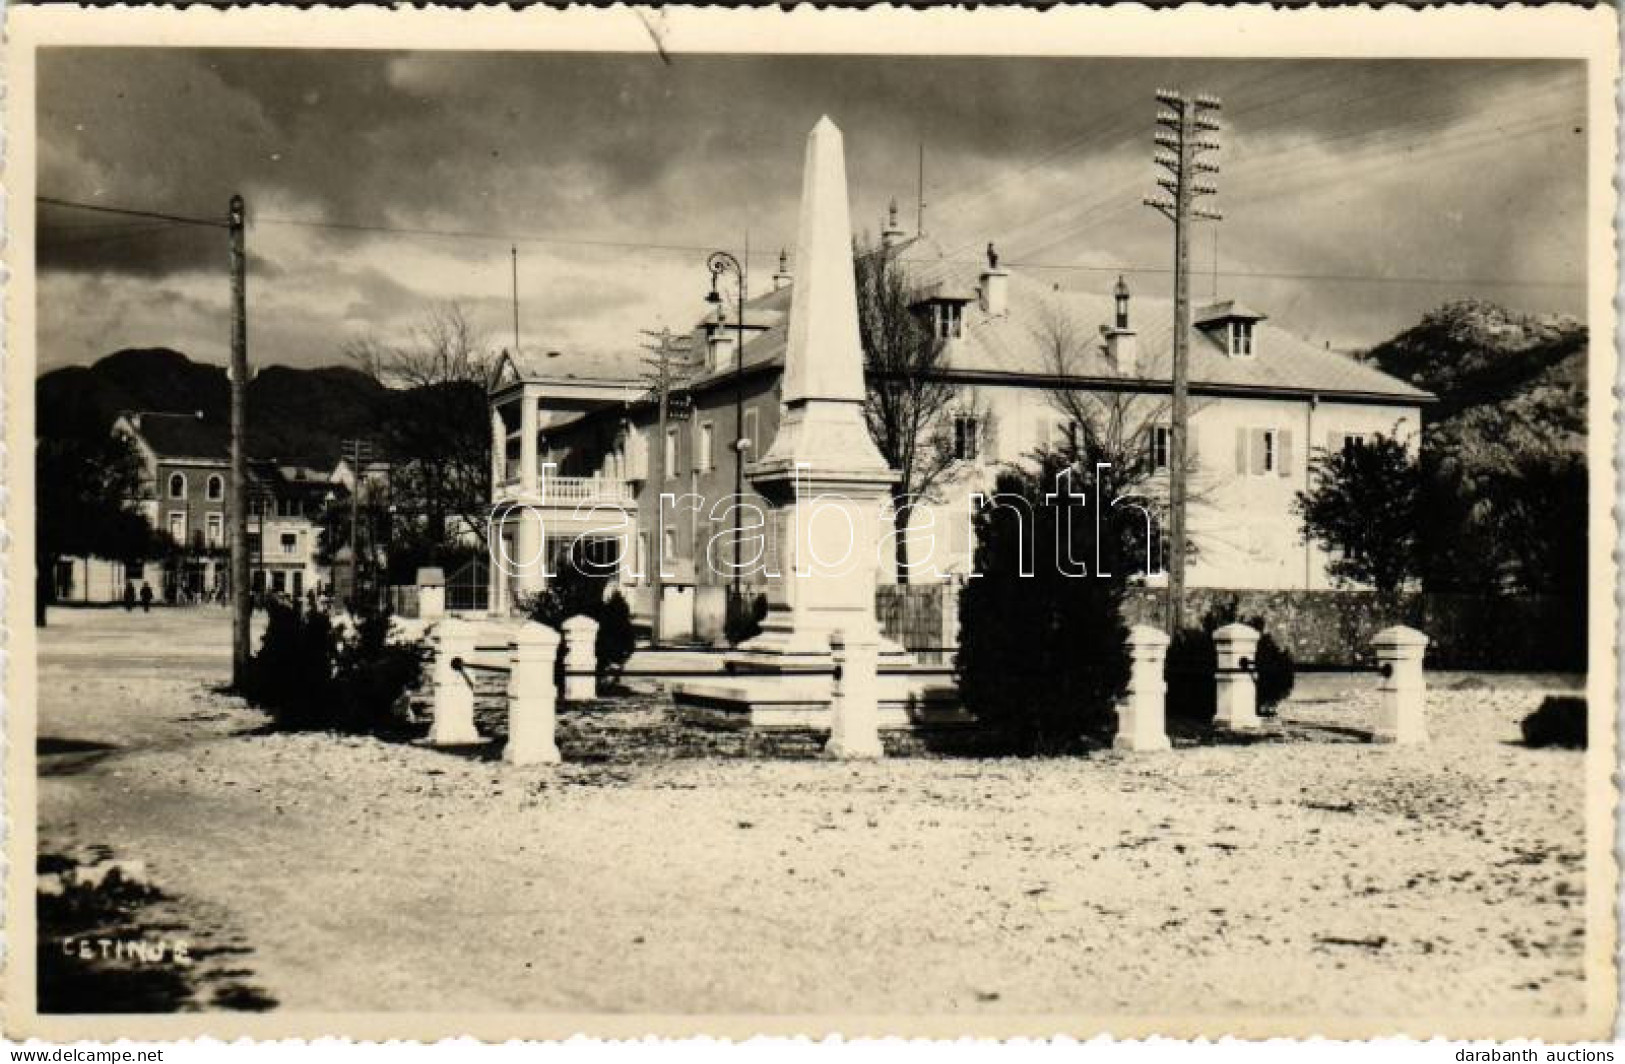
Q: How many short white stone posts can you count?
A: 7